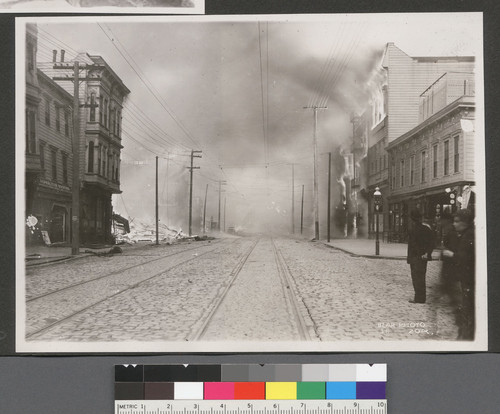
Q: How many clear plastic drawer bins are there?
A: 0